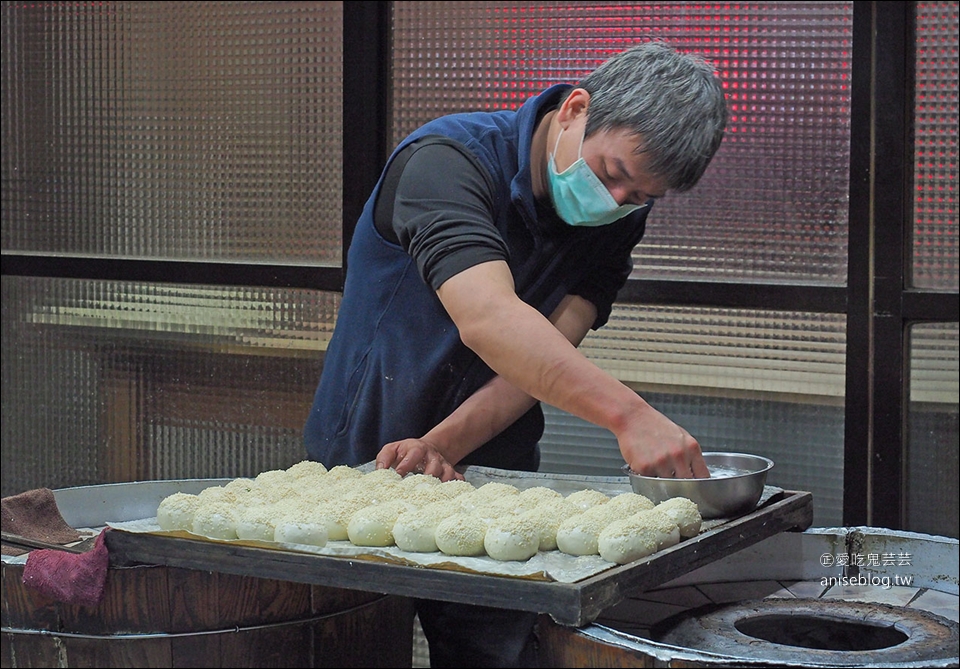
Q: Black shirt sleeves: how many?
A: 2